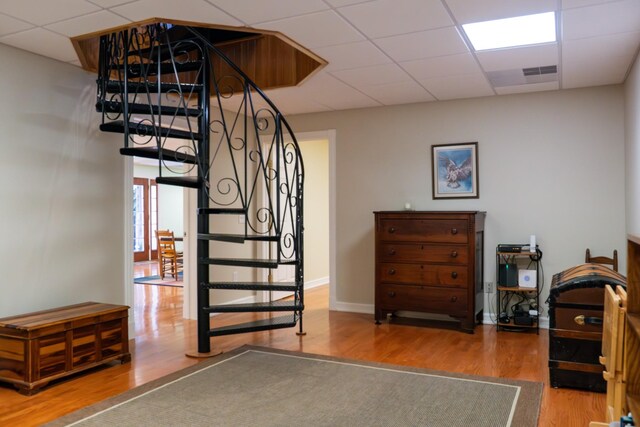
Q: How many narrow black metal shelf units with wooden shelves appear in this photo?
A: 1